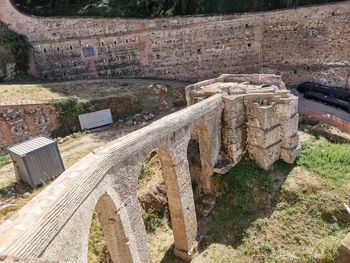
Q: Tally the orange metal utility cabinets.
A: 0